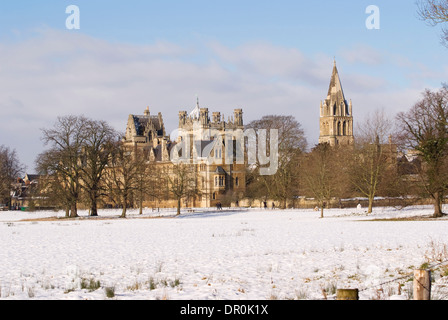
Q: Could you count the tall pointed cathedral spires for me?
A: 1